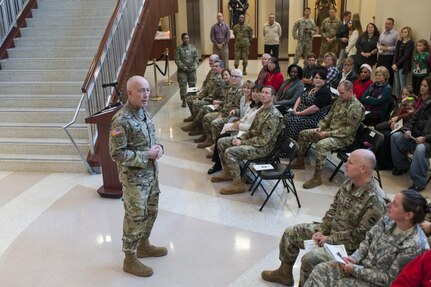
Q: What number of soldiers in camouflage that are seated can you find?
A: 8